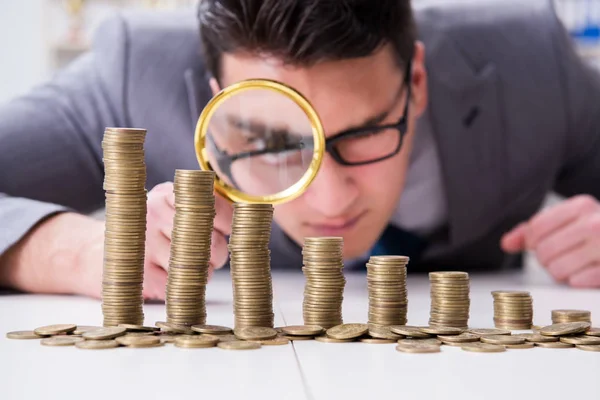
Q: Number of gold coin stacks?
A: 8